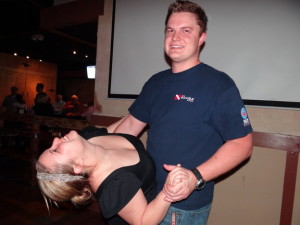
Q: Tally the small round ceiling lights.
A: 5